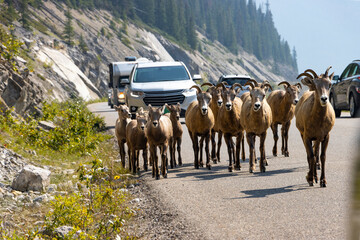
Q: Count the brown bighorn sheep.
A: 10